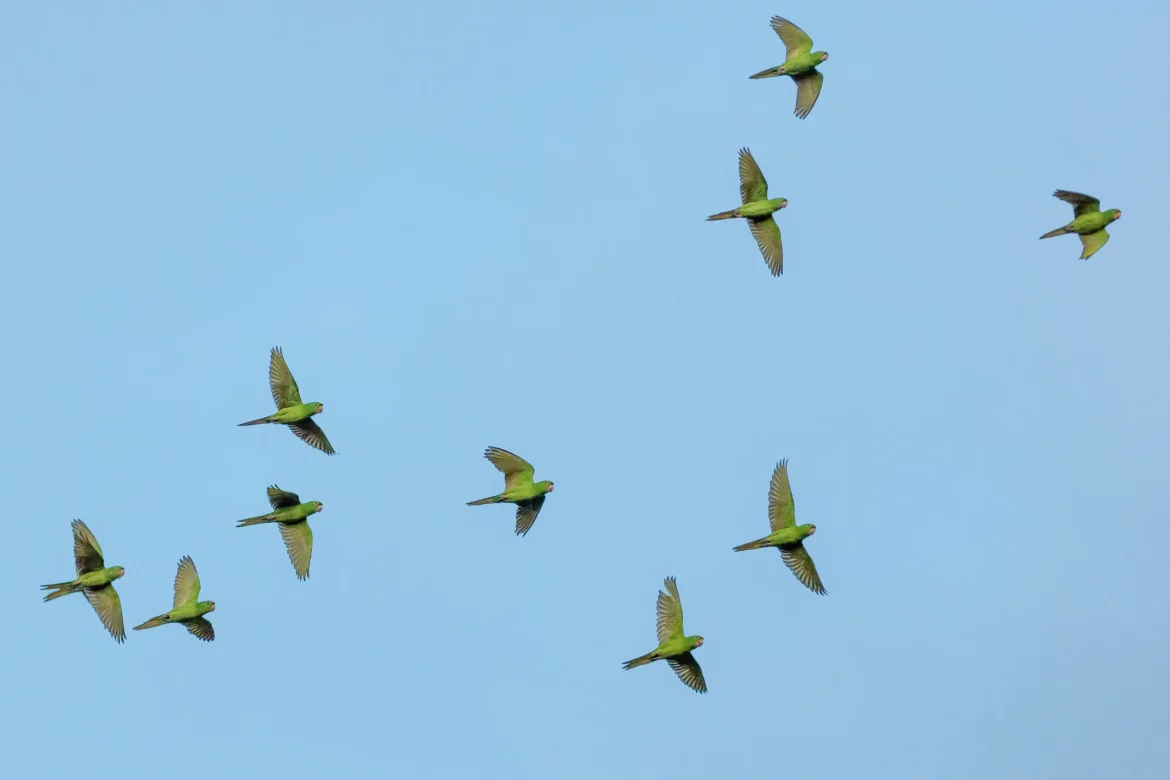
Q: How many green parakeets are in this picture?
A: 10